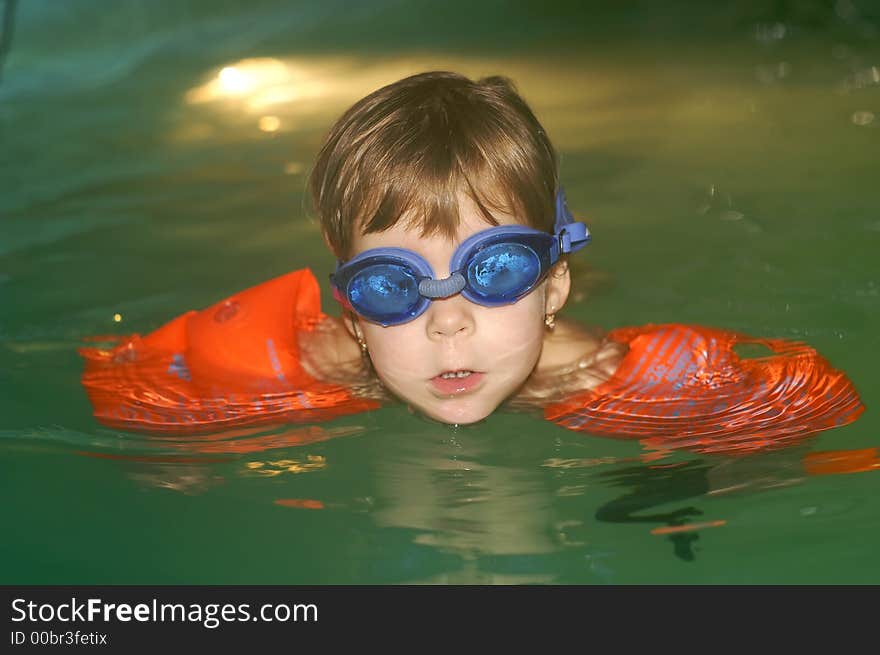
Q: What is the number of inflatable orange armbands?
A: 2